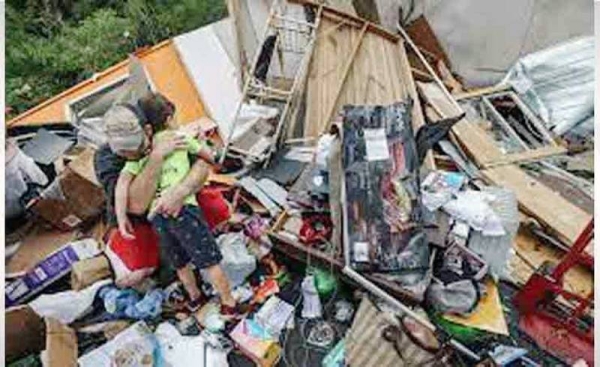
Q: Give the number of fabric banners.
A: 0